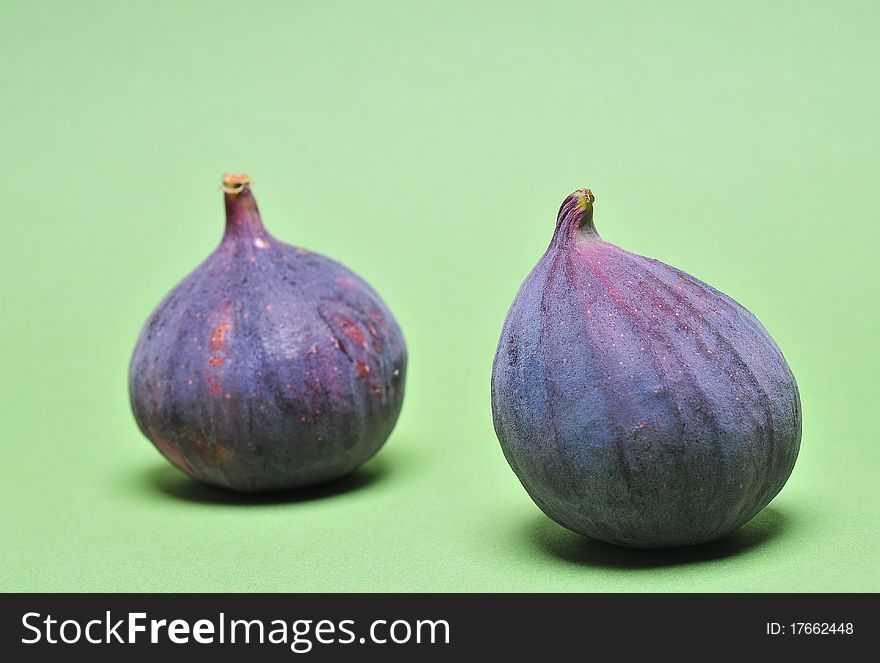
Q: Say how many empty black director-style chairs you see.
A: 0